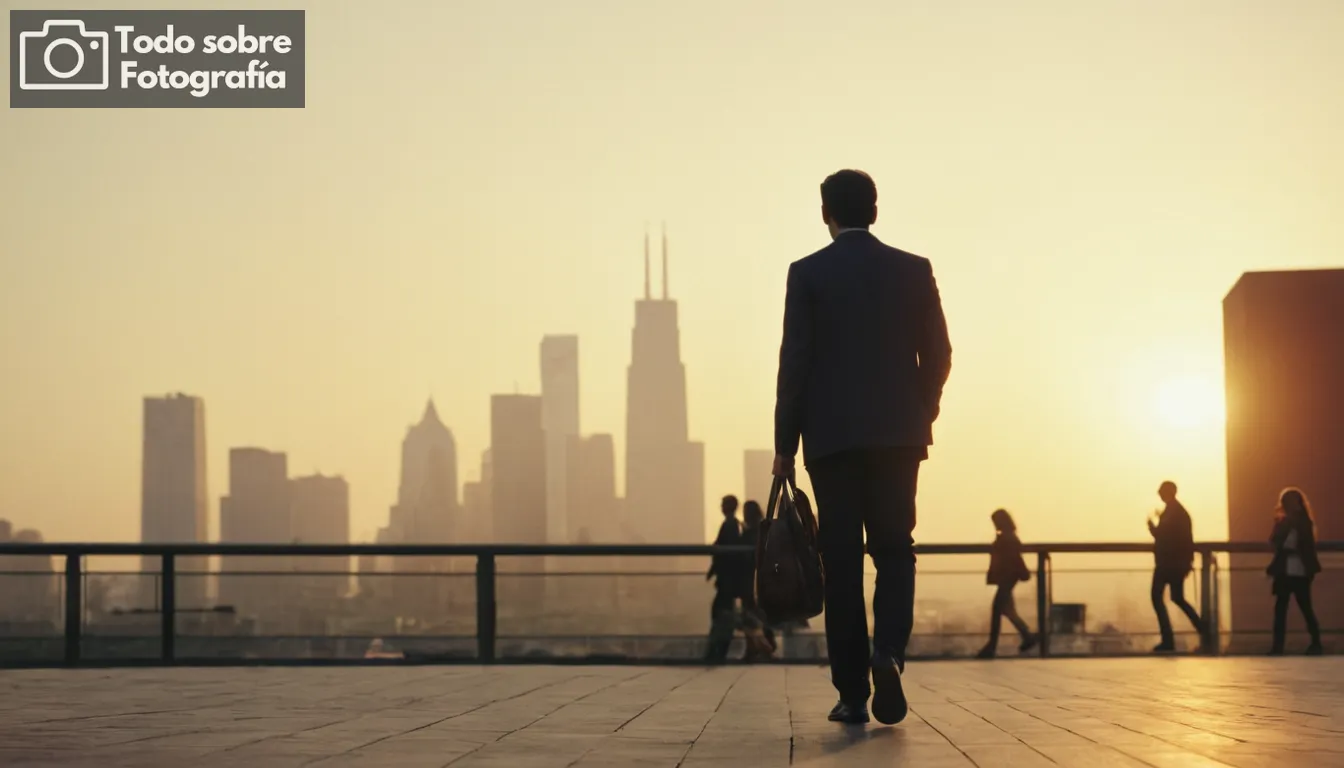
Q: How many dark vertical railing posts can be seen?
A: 5